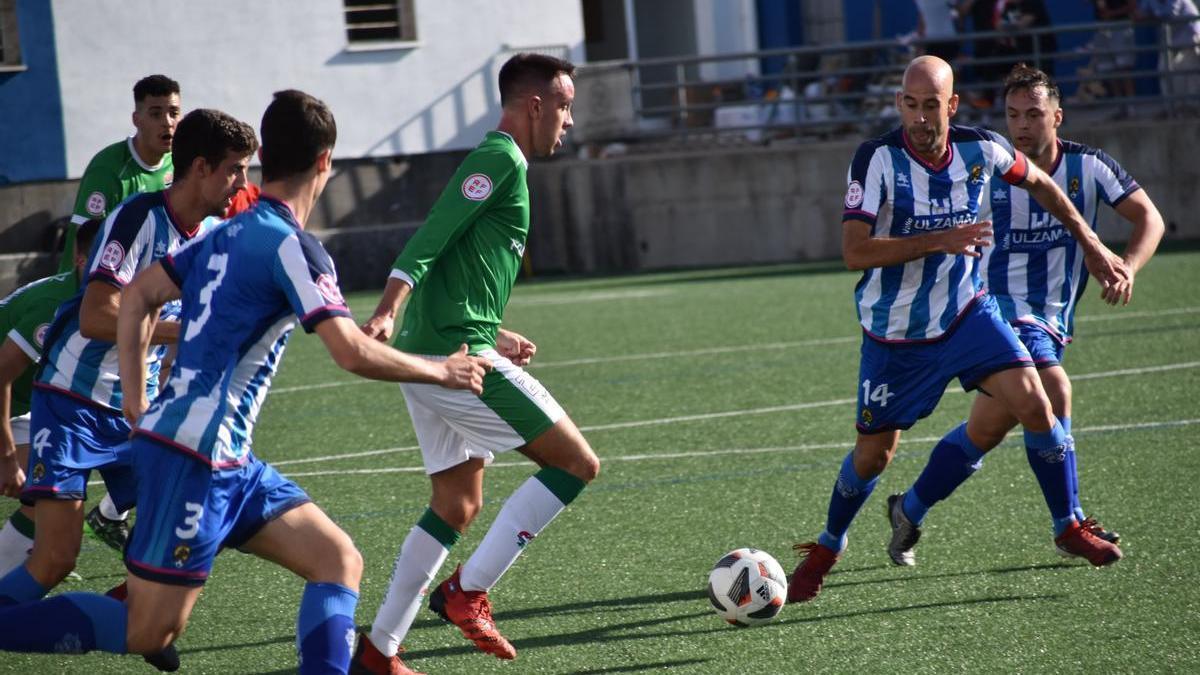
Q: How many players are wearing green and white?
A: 3